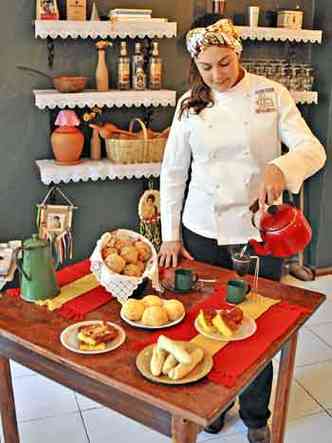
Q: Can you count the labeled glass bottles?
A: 3